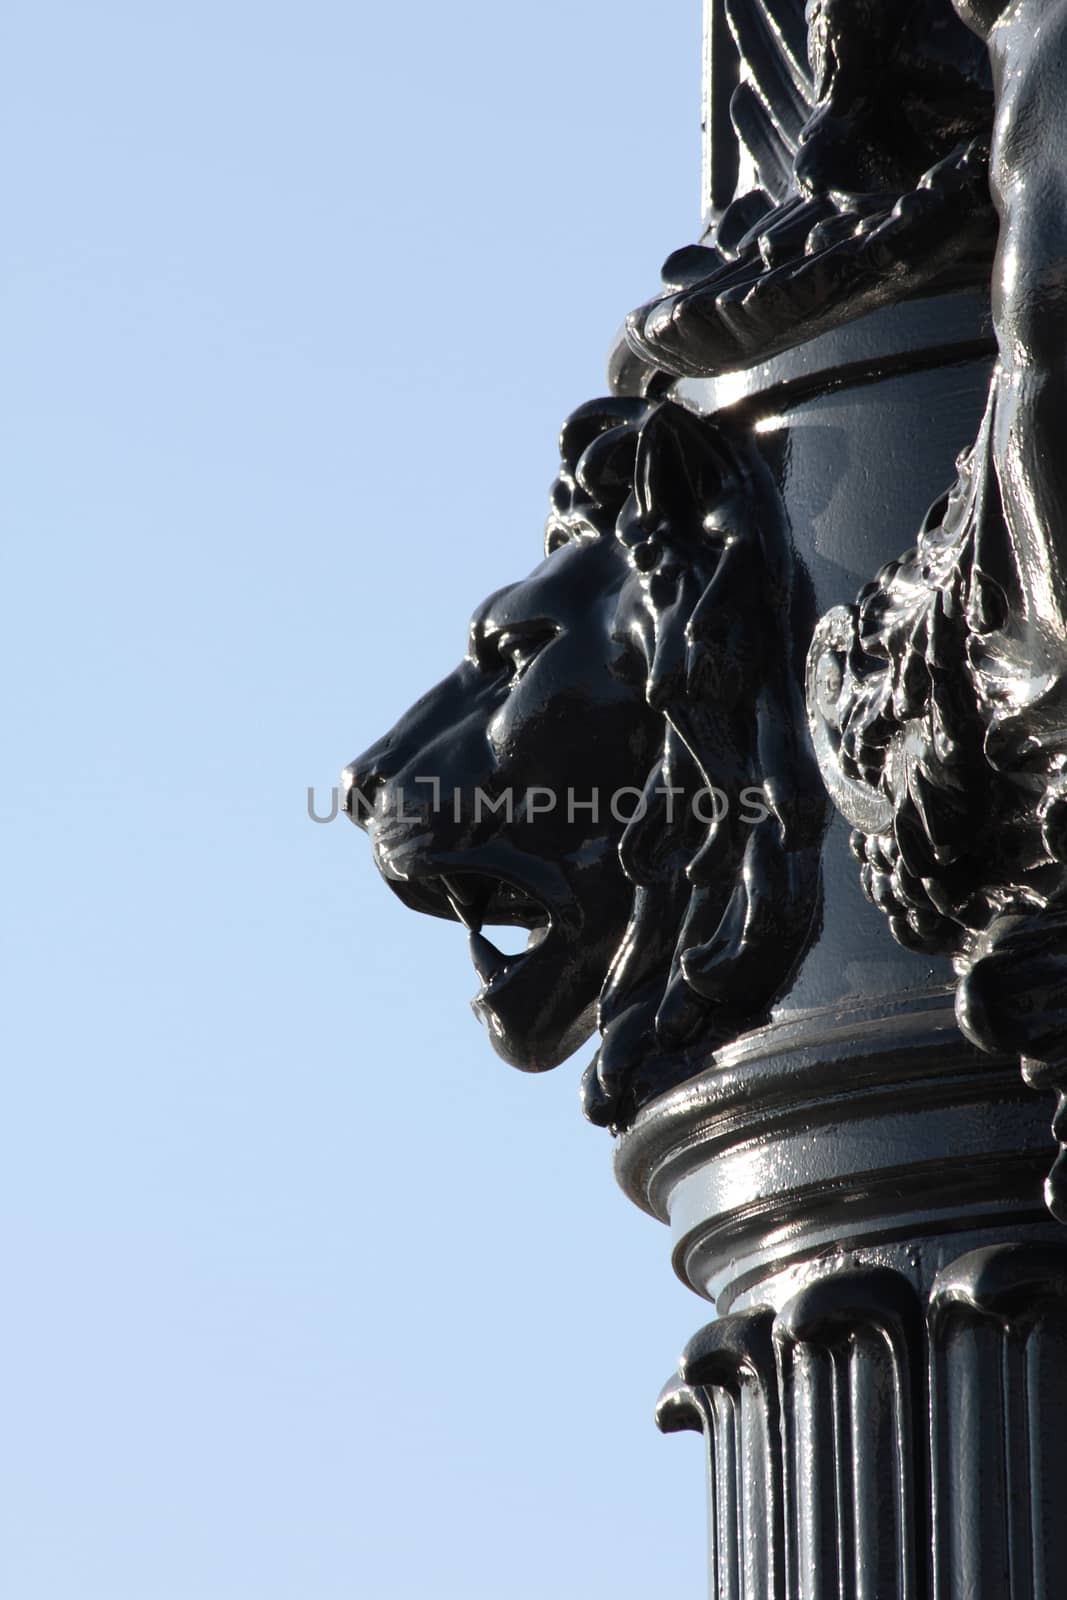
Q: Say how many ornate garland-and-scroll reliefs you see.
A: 1